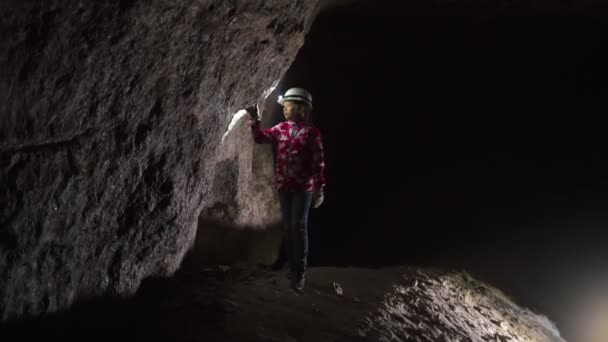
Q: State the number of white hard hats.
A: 1